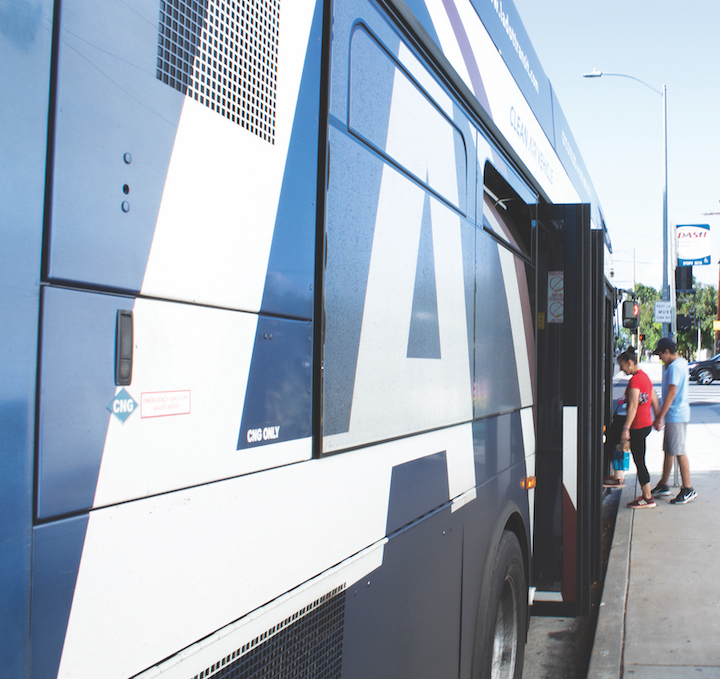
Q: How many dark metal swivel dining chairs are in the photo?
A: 0